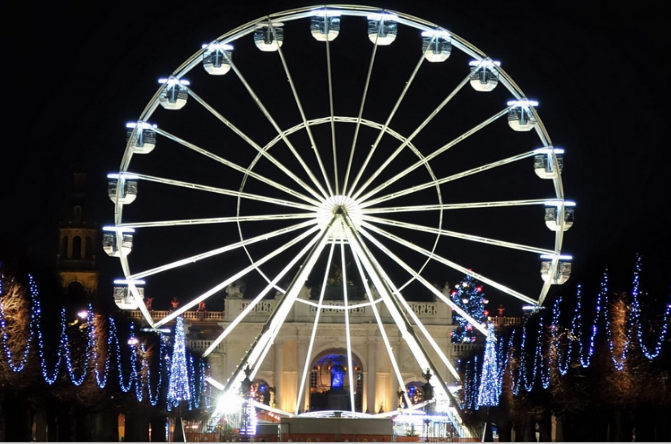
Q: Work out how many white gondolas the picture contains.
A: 15